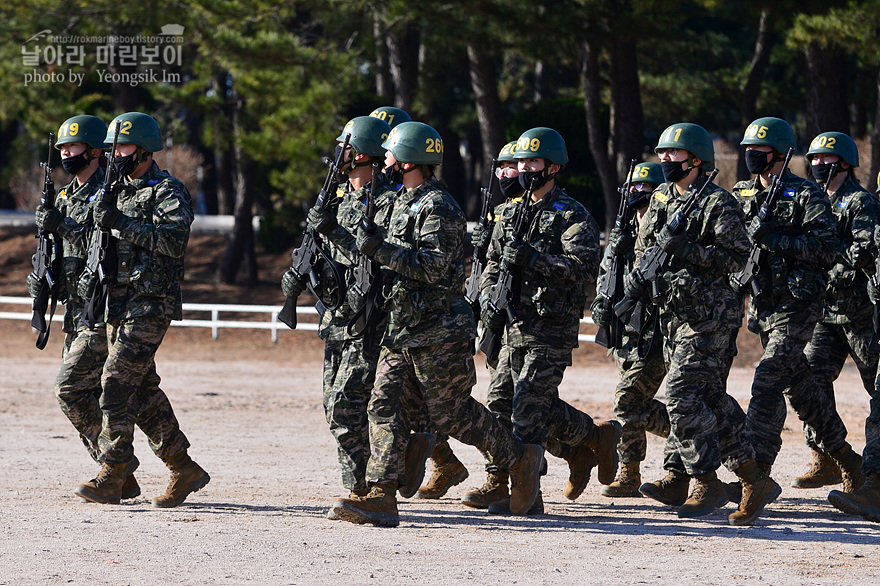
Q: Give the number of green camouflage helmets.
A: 11